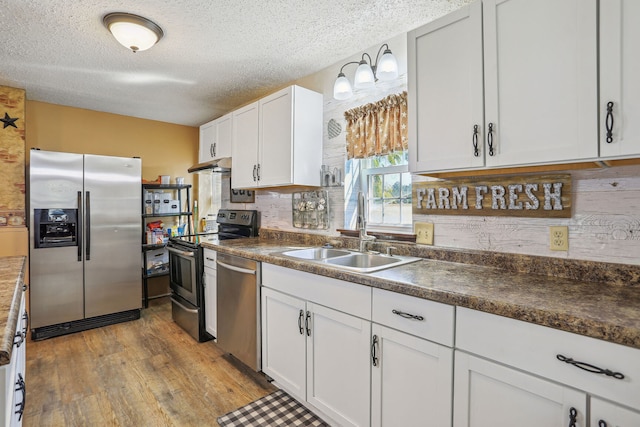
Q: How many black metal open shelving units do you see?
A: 1